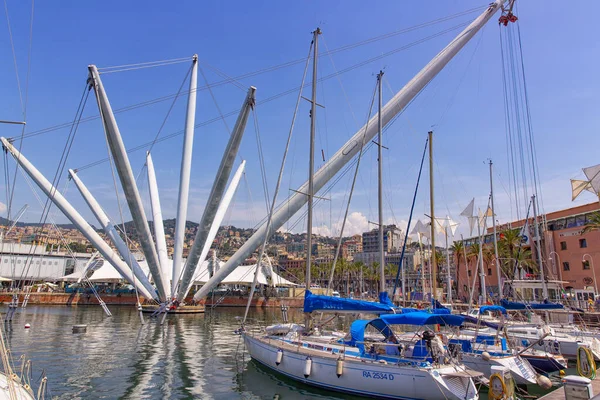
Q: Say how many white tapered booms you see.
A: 8